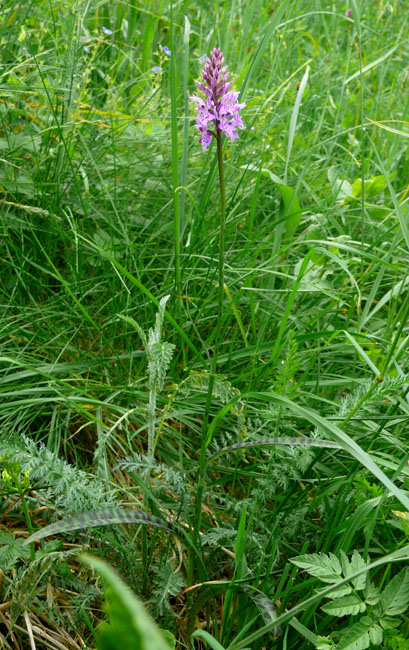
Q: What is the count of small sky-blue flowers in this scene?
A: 5